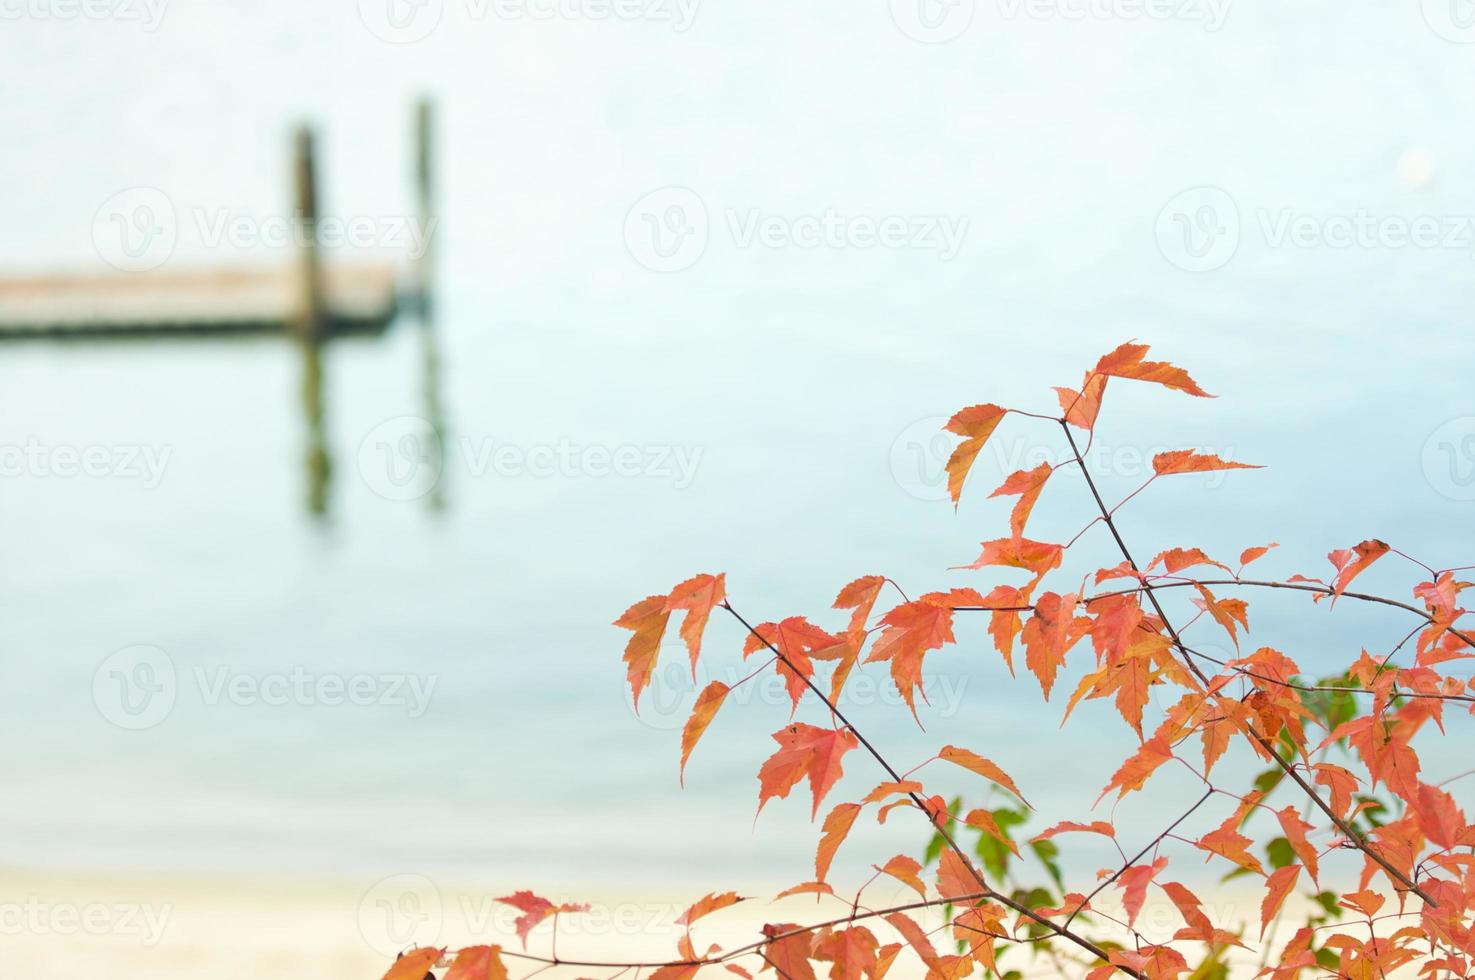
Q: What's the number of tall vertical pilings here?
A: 2